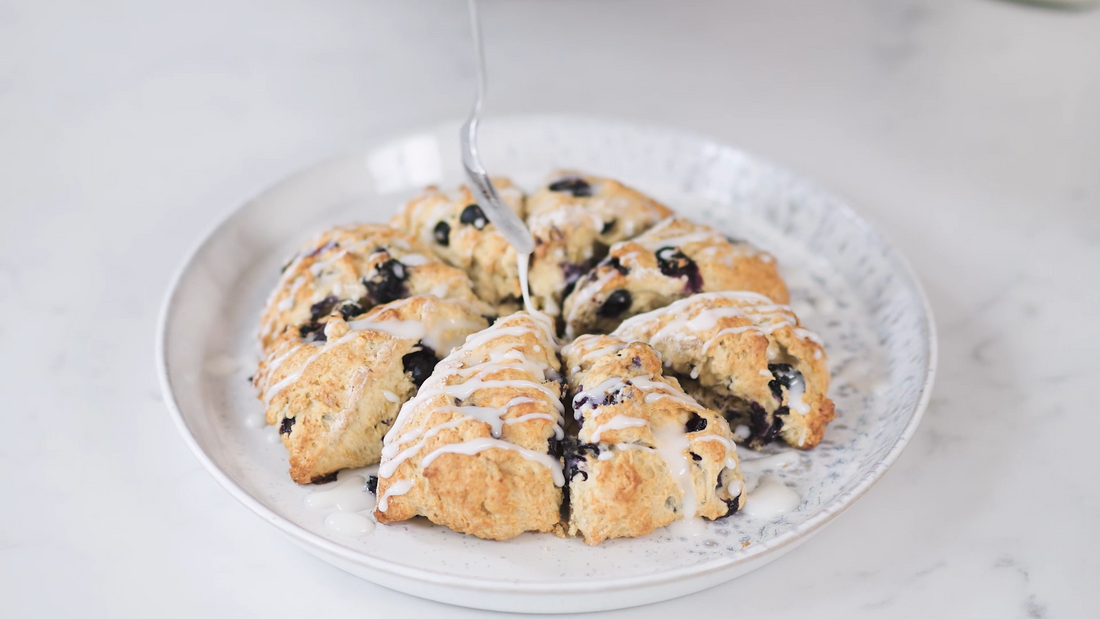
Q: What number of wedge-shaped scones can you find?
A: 8